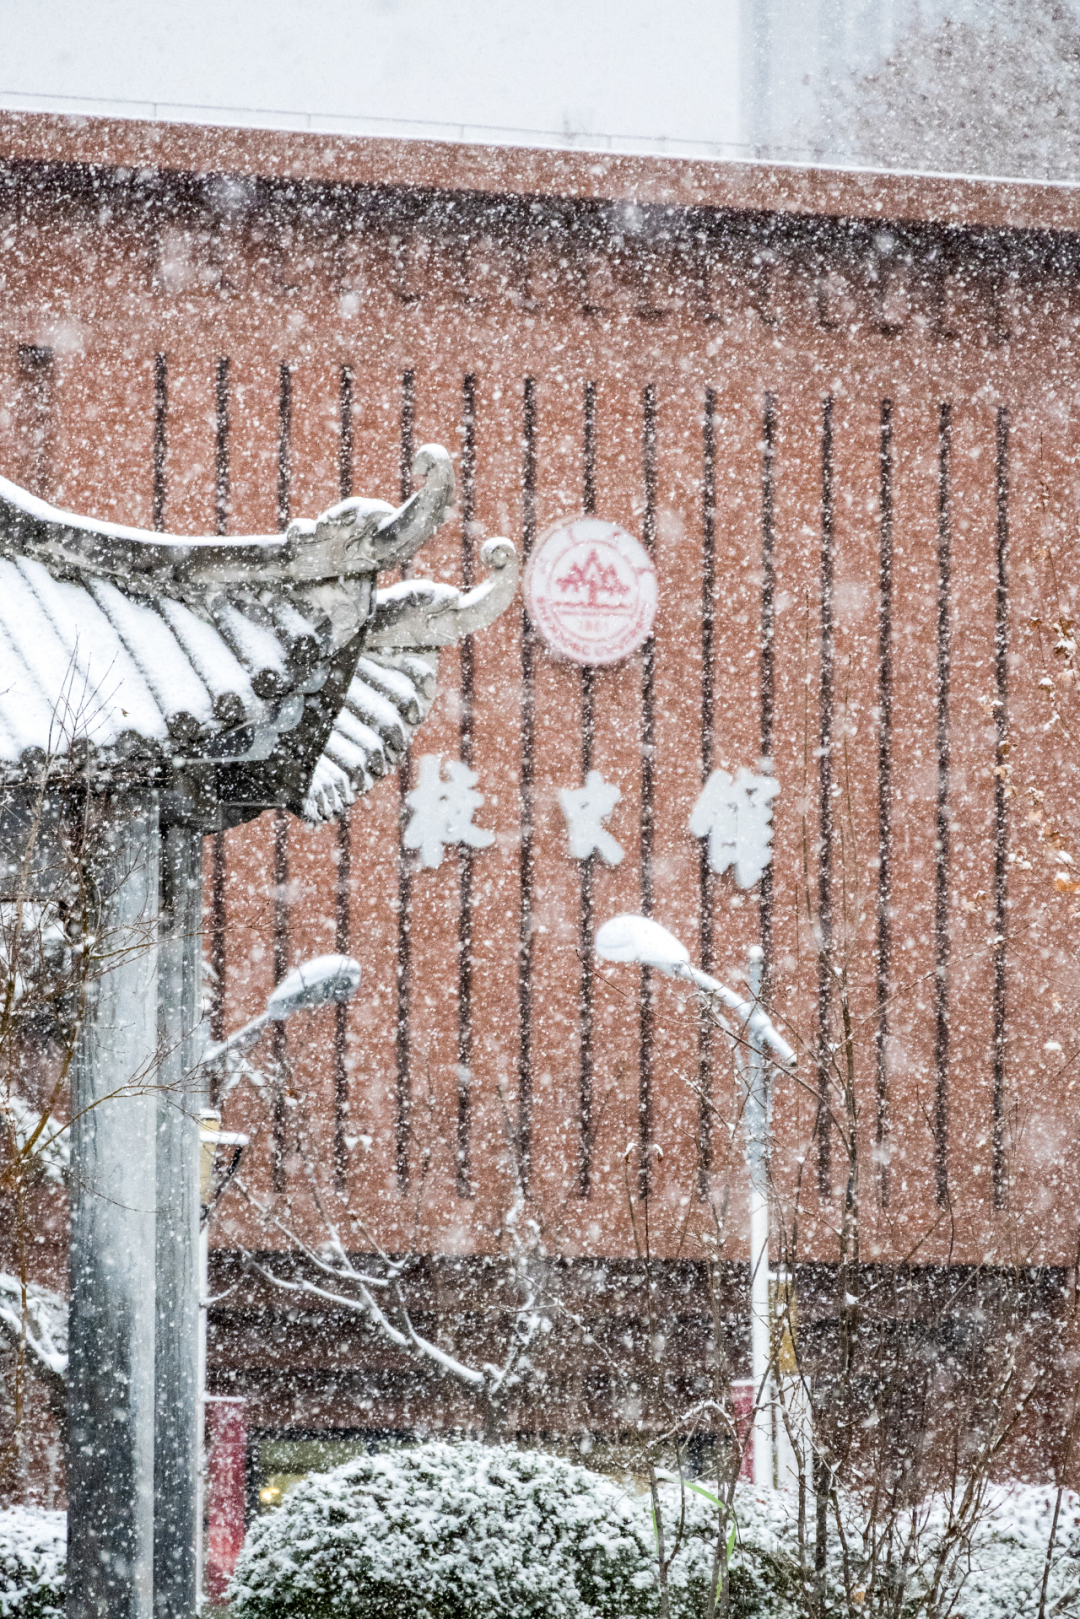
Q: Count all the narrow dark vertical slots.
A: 15